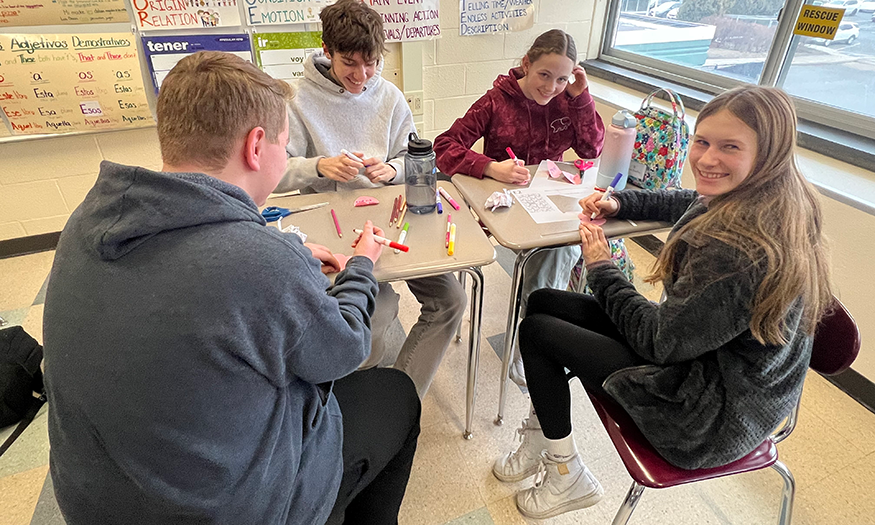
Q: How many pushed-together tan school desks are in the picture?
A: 2